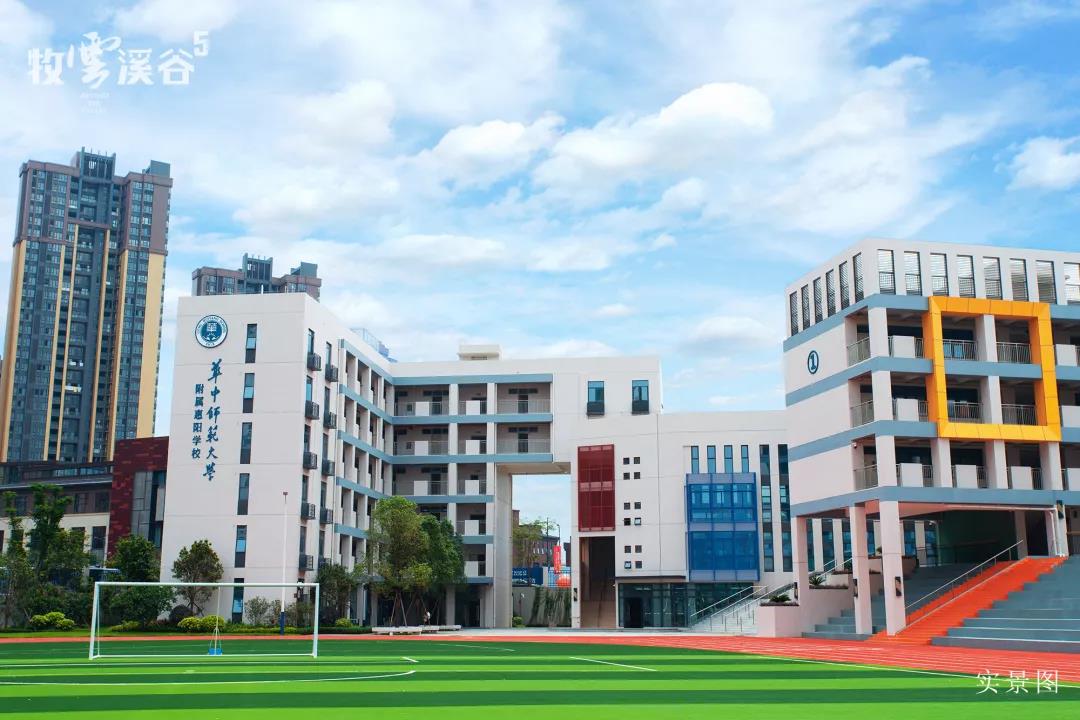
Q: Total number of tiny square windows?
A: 12